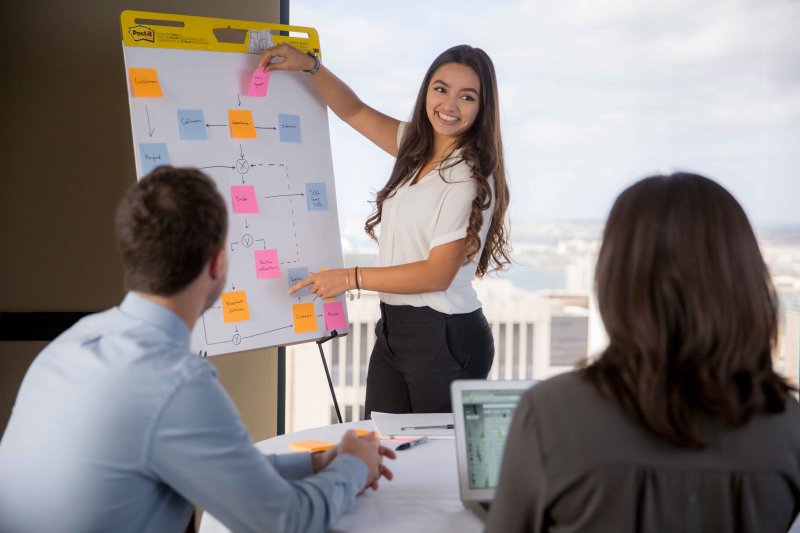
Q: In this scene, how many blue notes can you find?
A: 5